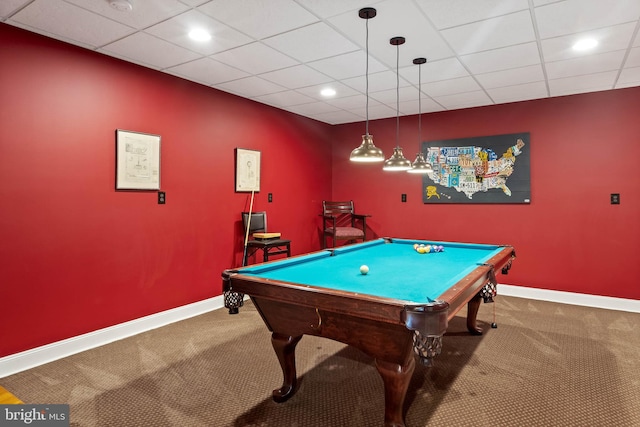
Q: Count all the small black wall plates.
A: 4